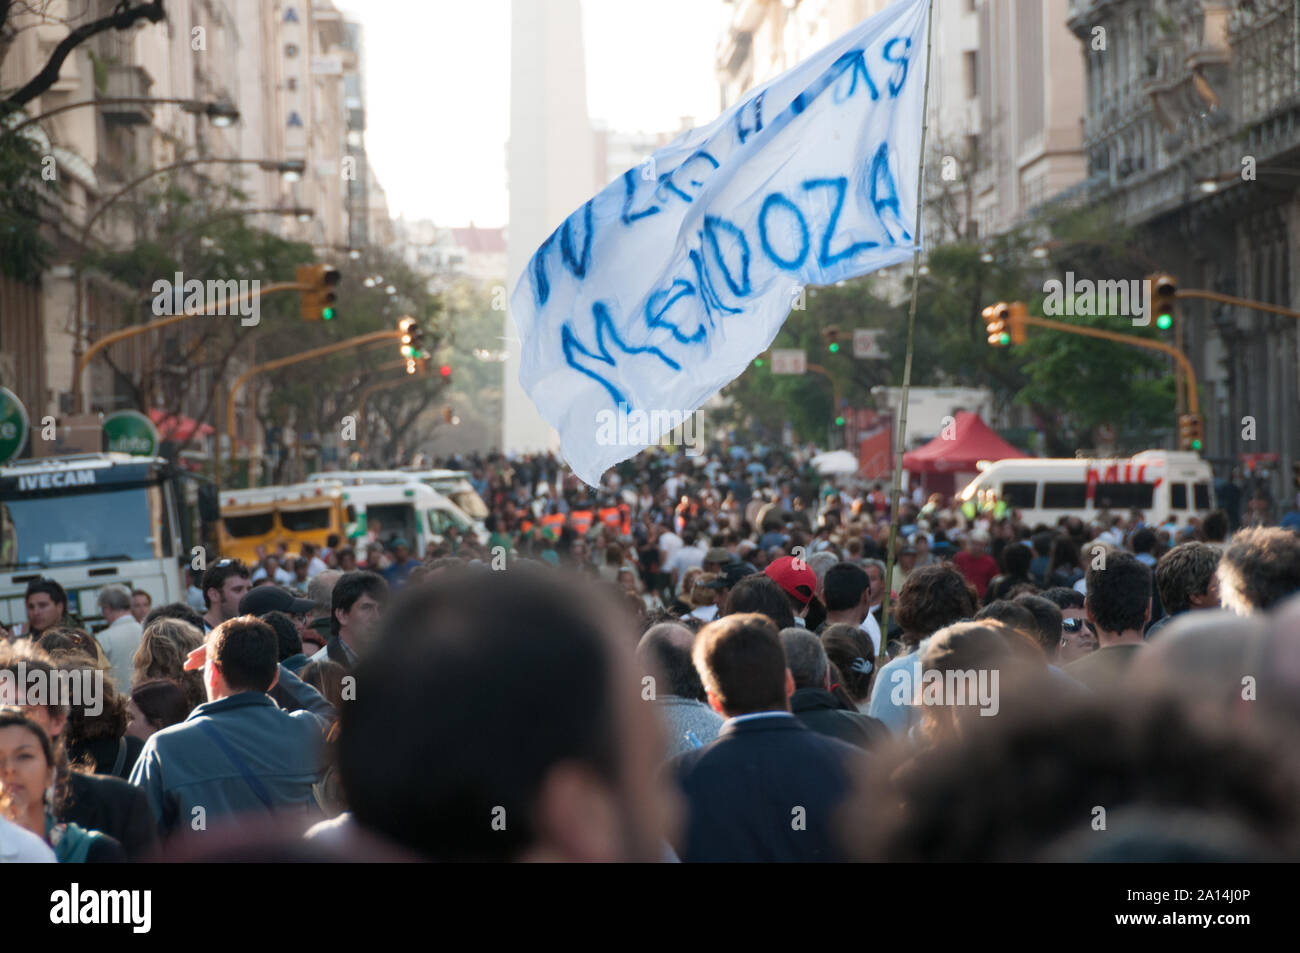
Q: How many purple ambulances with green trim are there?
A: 0